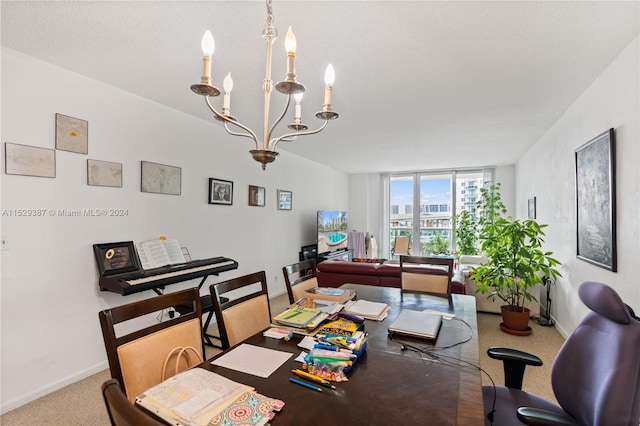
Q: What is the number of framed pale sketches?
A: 4